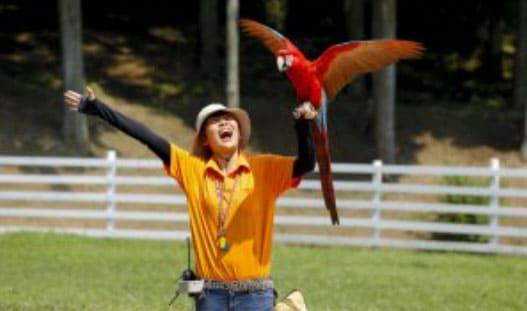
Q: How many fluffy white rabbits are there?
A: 0